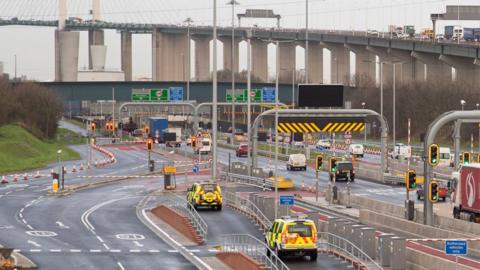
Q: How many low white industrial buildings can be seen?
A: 1